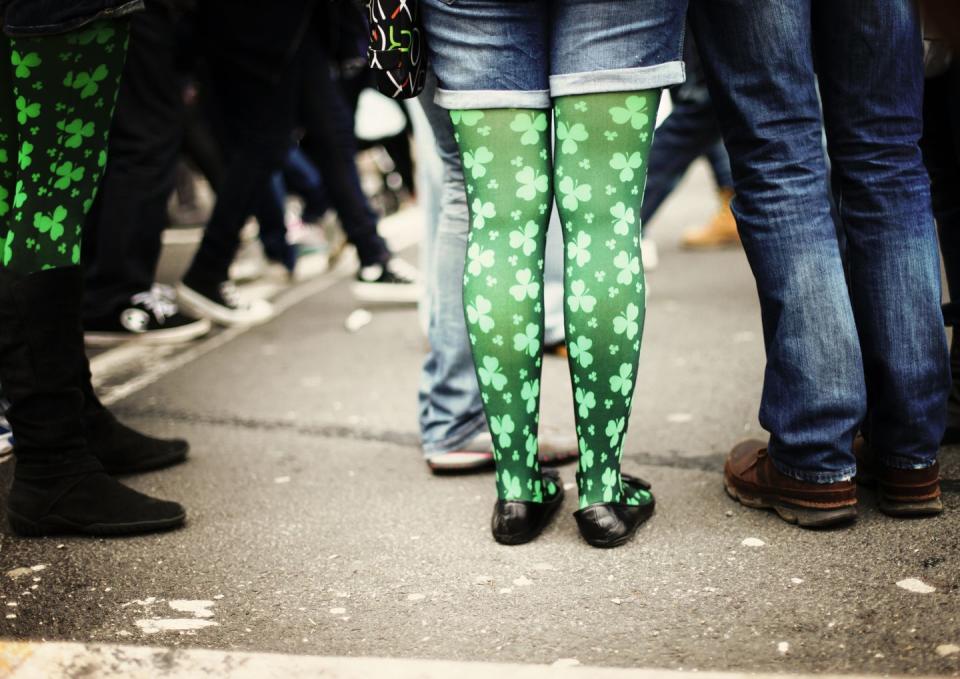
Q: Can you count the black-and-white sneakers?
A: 3